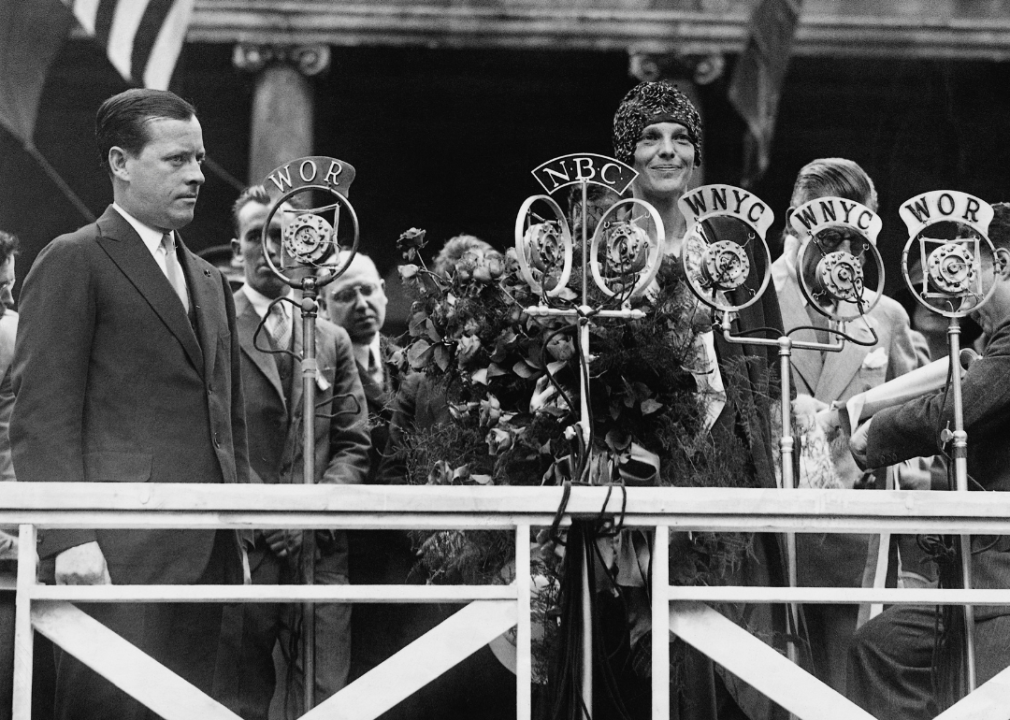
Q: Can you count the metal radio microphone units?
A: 6